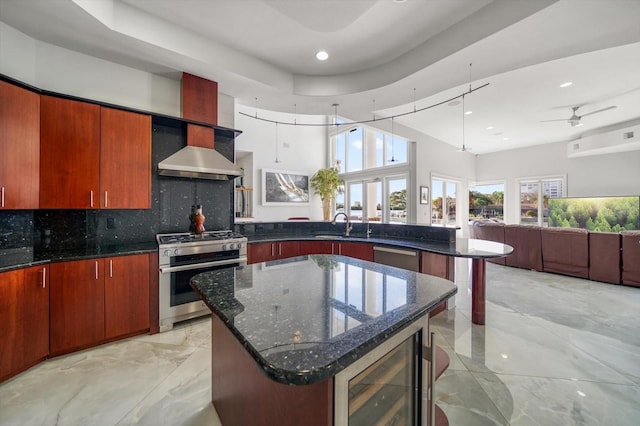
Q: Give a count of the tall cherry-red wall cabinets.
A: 3